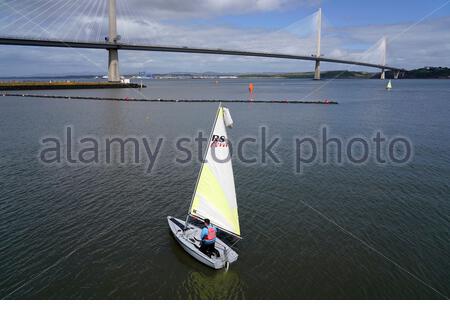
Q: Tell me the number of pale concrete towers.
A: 3